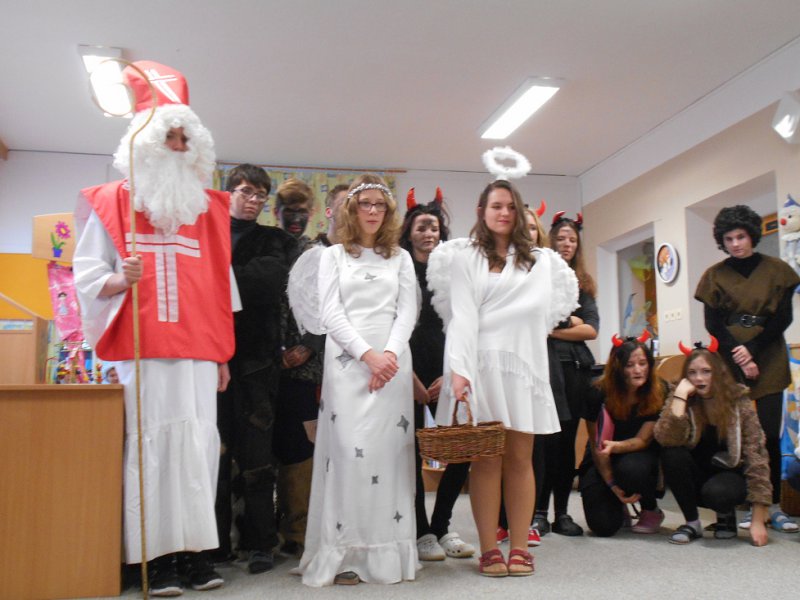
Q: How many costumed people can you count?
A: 12